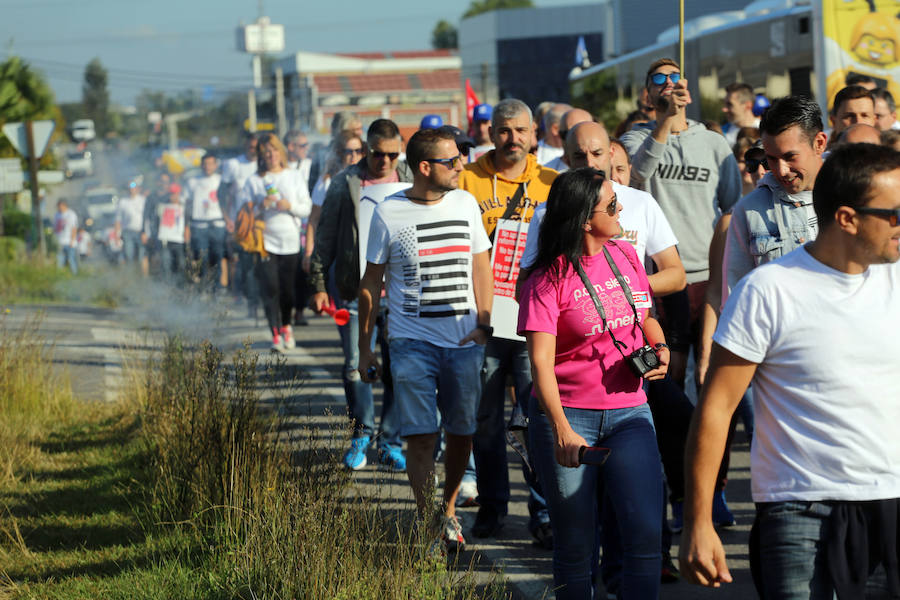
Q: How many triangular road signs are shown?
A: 1